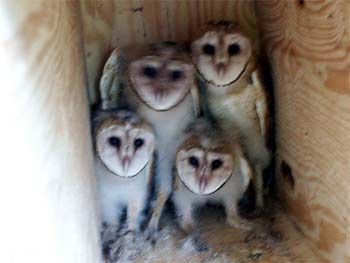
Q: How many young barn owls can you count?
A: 4